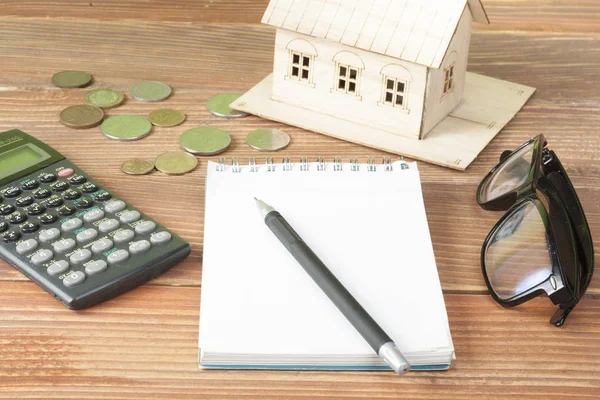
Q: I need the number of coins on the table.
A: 11